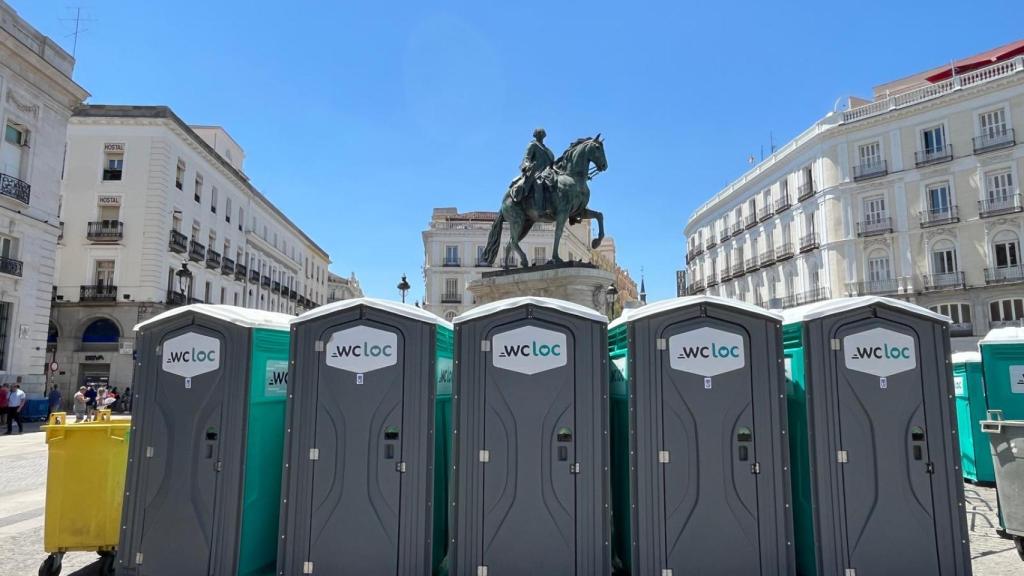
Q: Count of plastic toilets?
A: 7